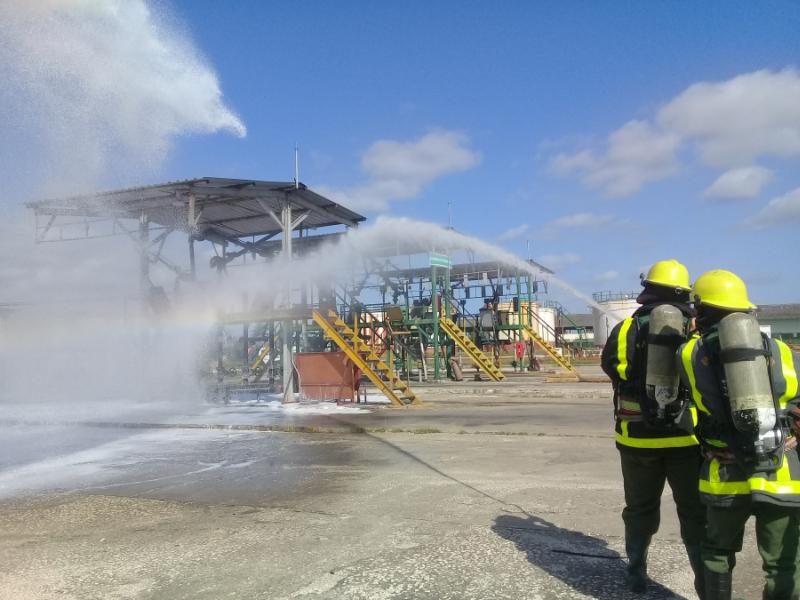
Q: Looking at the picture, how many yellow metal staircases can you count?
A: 3